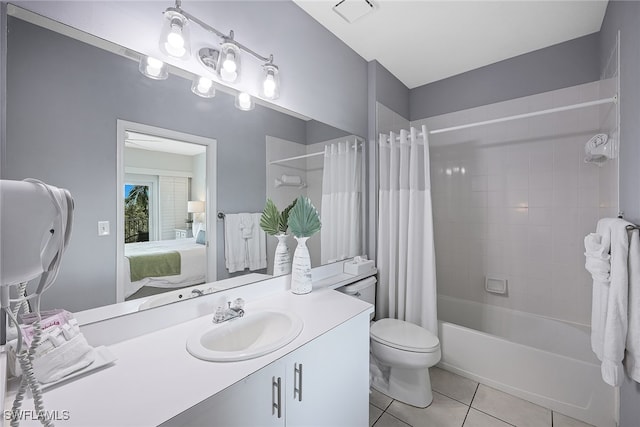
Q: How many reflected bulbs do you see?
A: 3